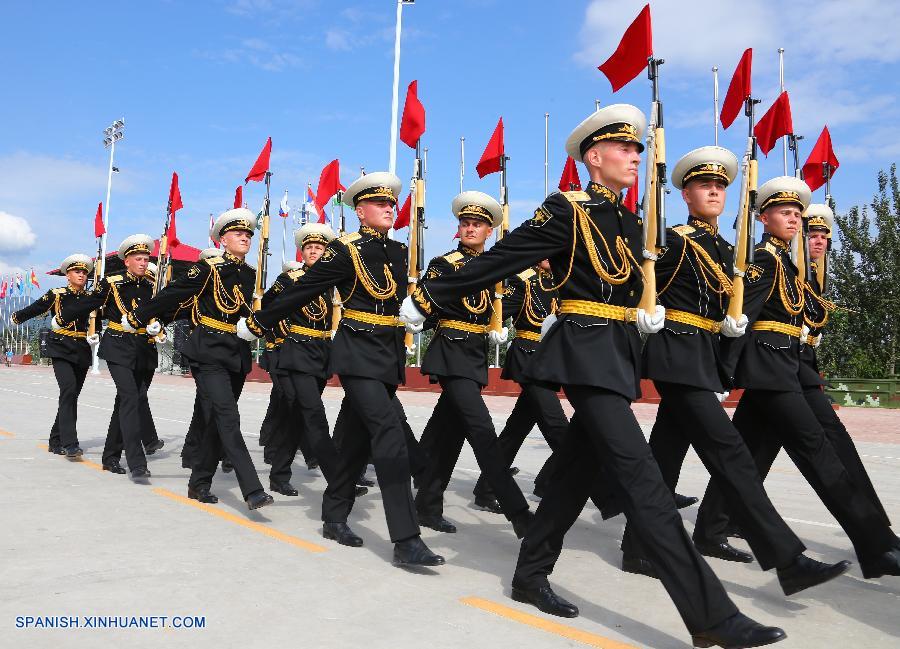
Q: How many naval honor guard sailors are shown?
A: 14